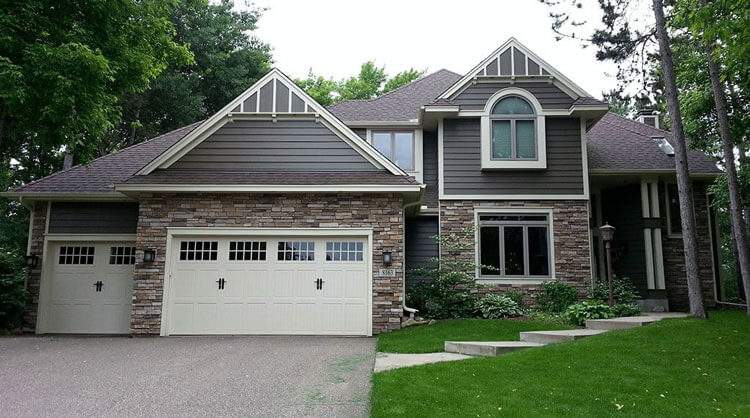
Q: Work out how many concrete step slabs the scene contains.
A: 3